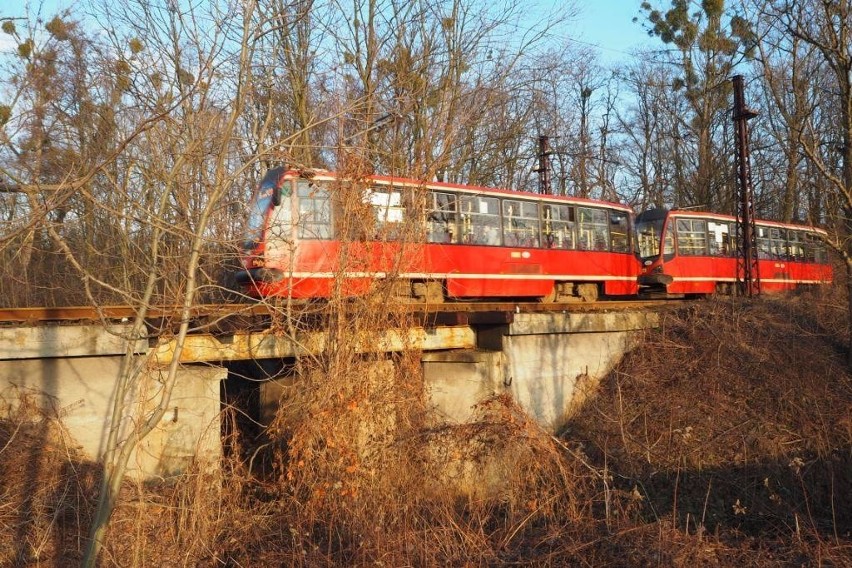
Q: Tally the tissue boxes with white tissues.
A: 0